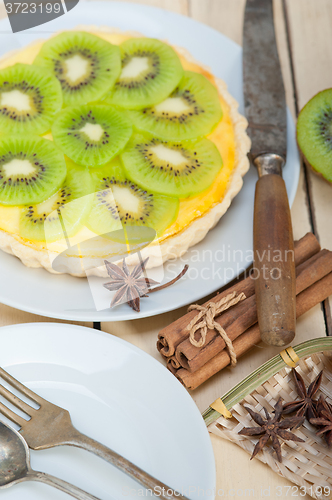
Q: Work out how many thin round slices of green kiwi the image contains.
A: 9